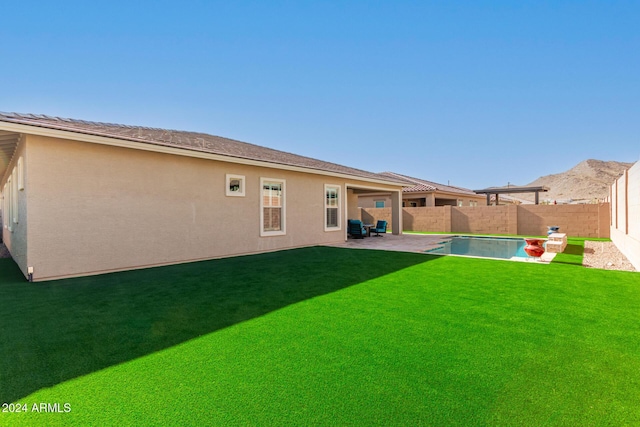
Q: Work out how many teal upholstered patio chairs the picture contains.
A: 2